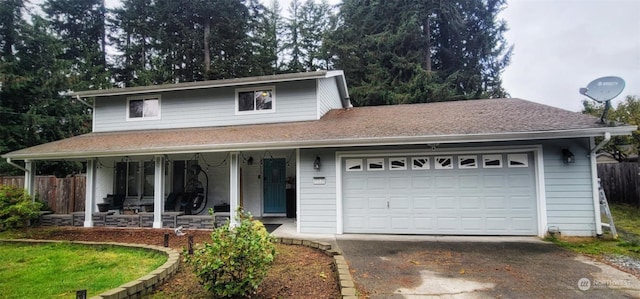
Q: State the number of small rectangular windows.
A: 8